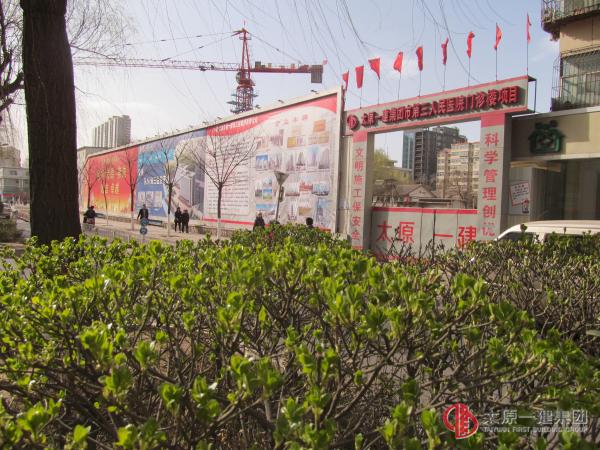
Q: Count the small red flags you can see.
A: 9